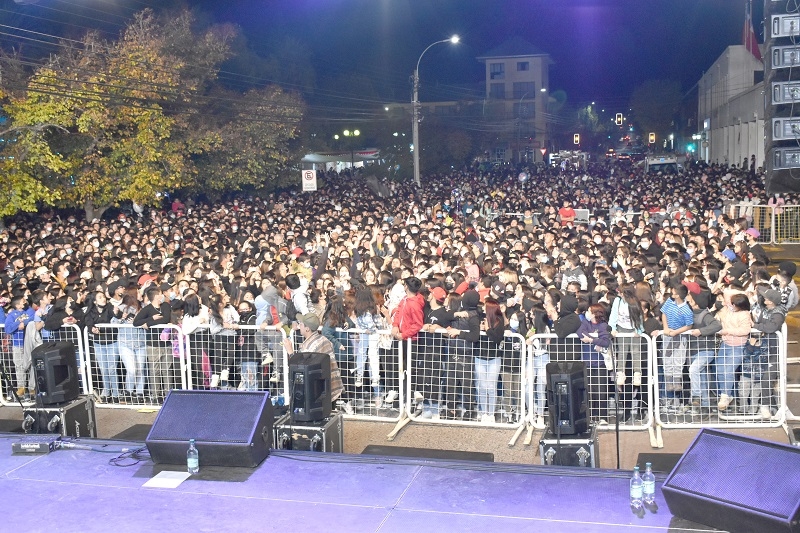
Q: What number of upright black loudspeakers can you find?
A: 3